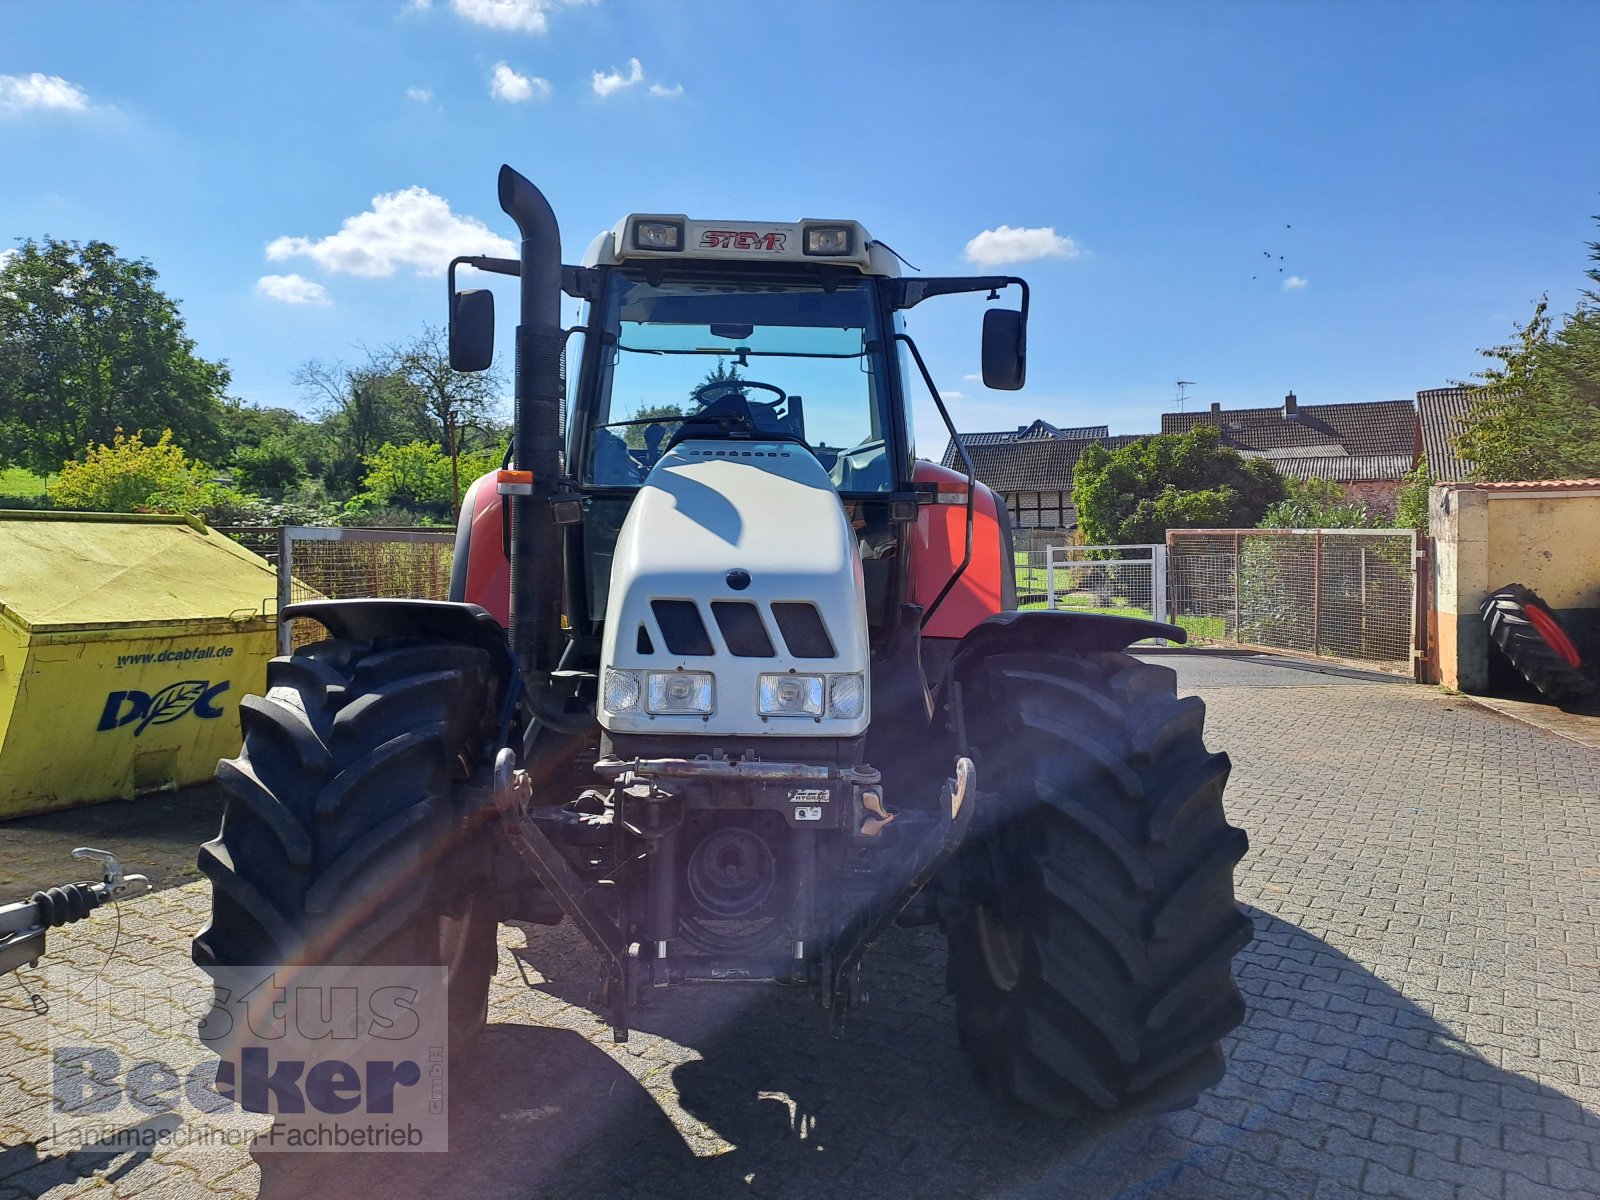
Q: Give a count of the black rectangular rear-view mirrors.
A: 2